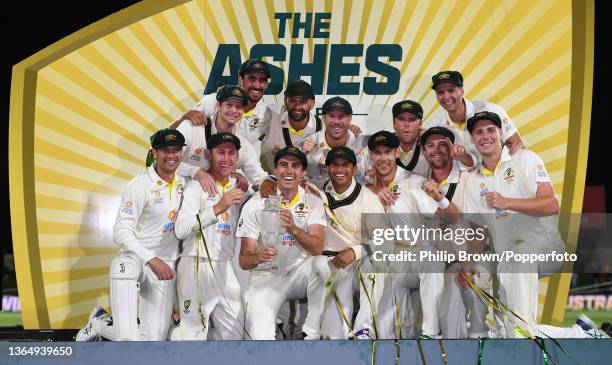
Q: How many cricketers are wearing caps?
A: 13